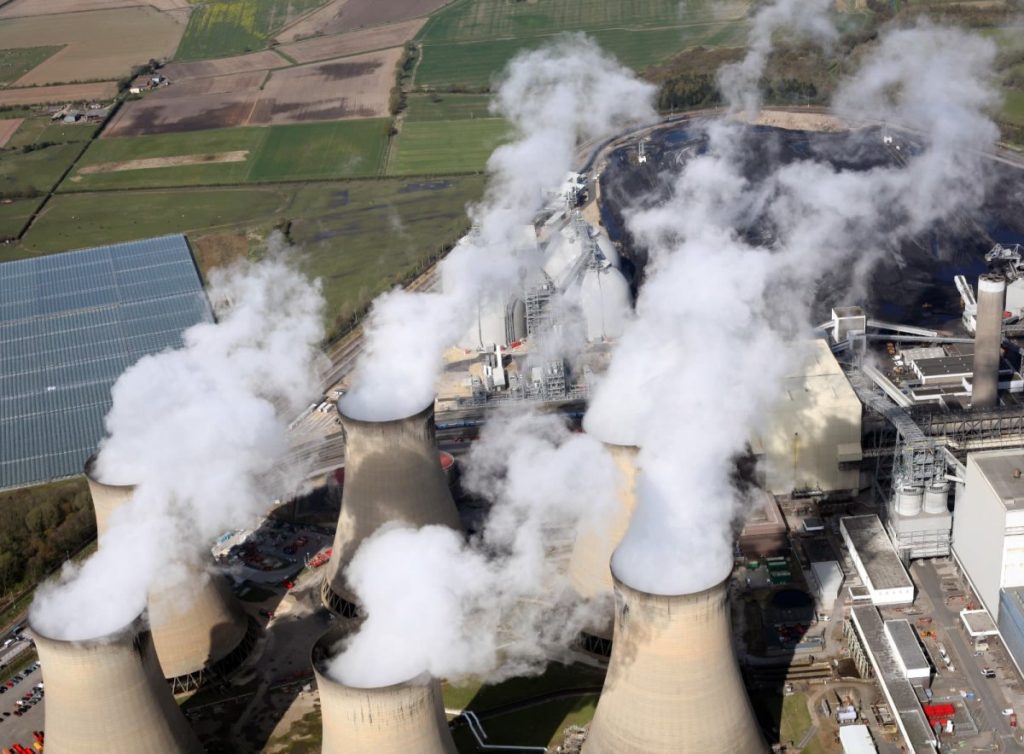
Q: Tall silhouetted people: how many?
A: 0